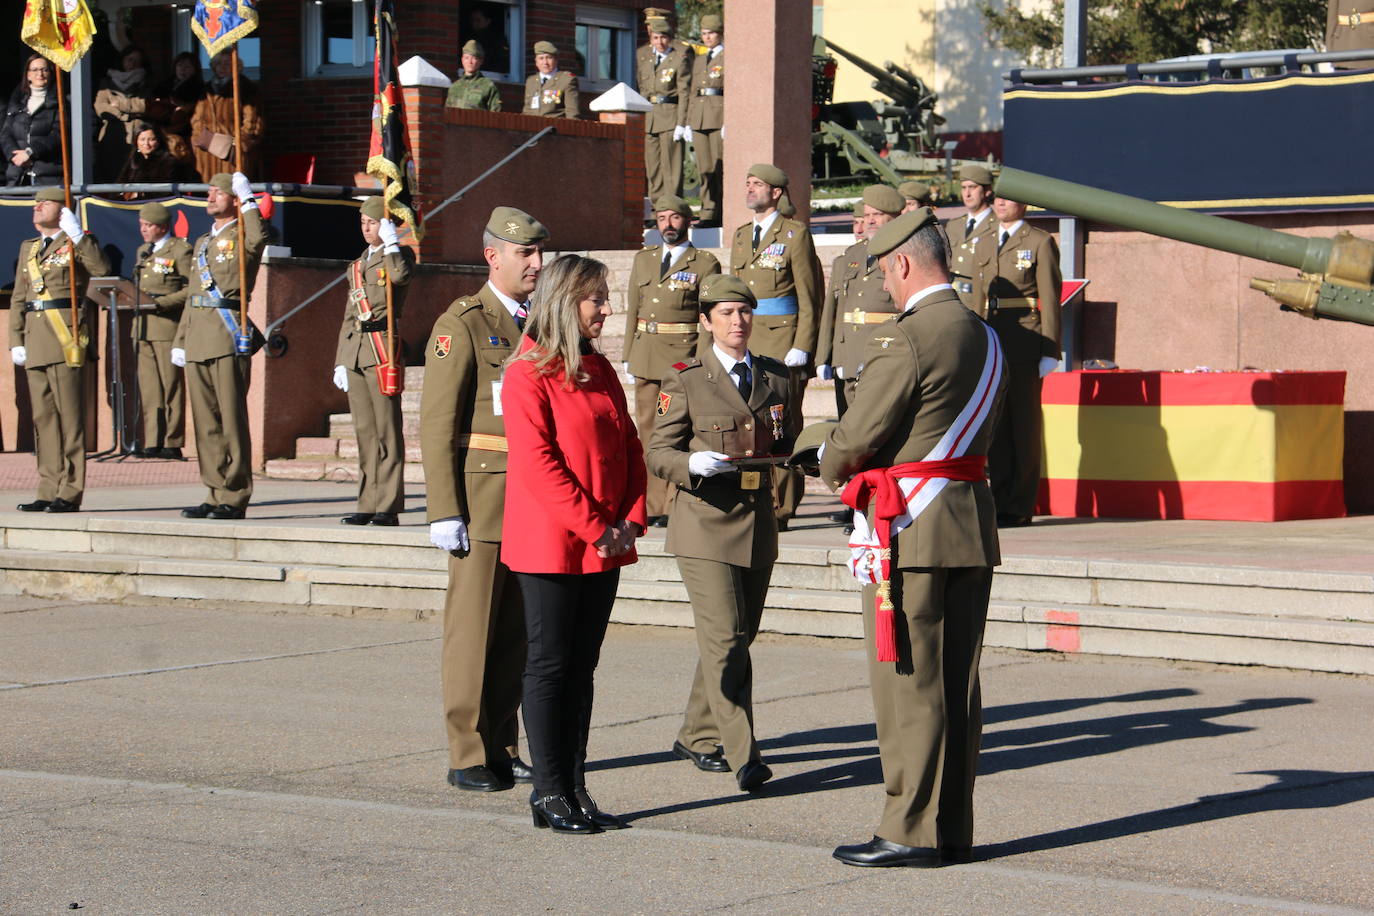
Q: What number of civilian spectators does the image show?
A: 5